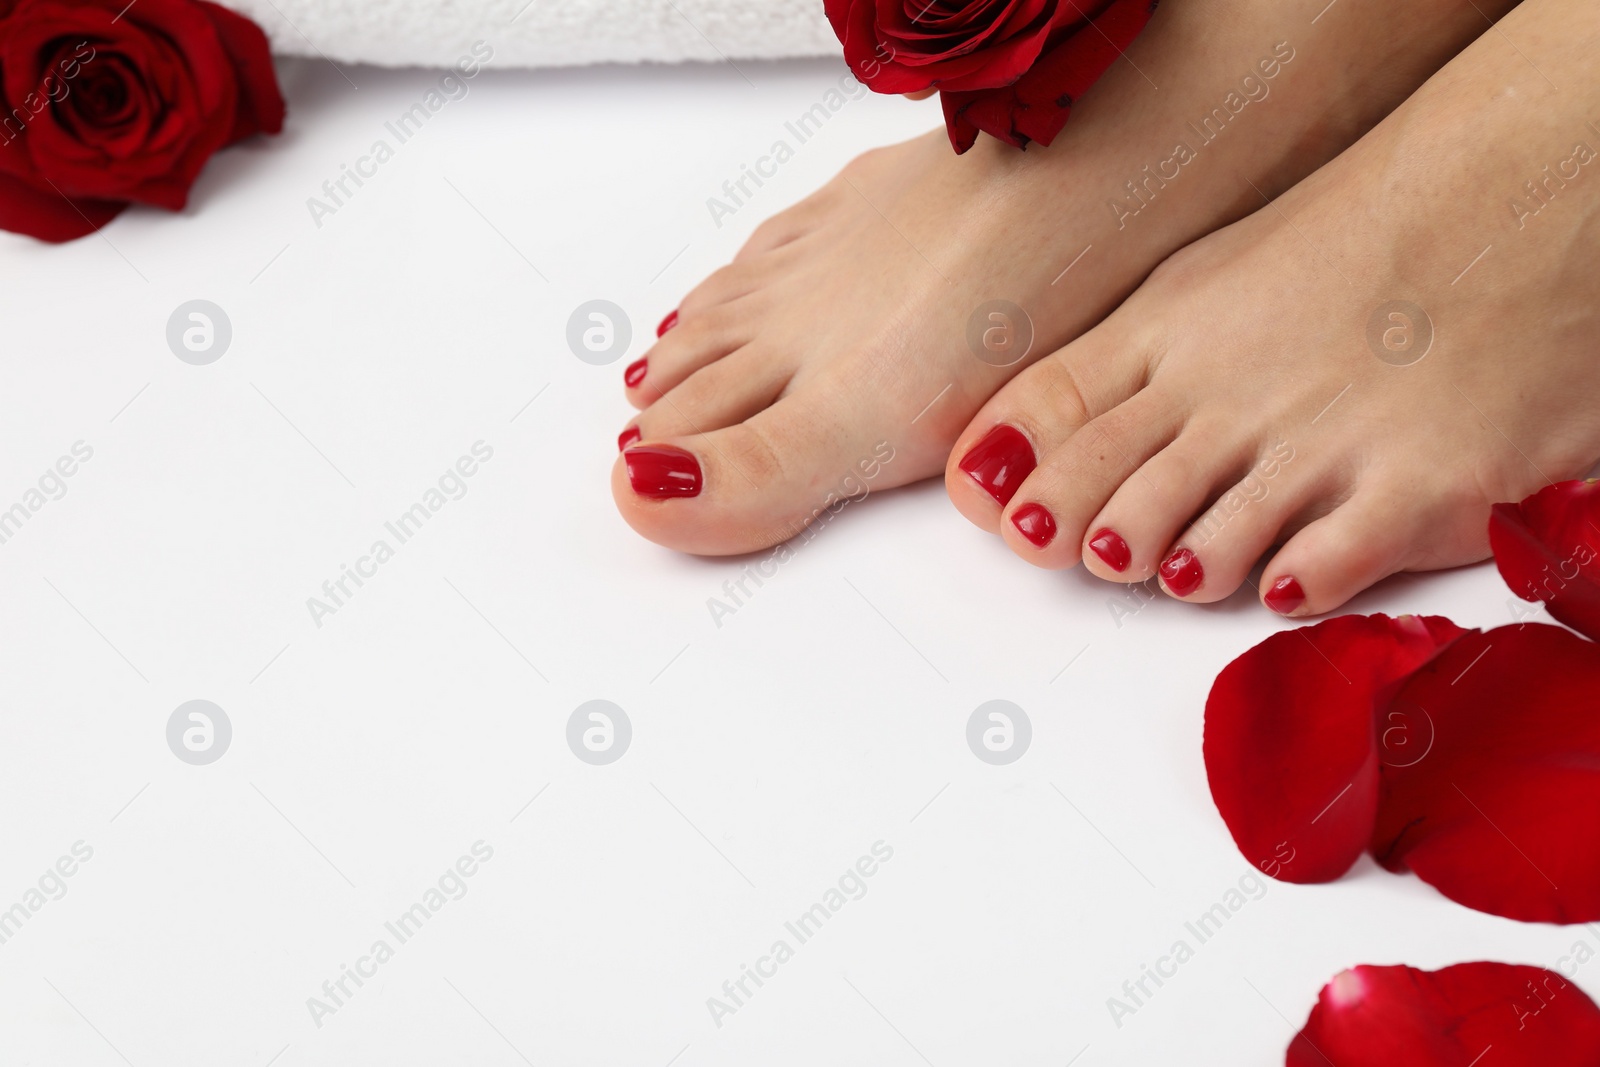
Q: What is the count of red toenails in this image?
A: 9